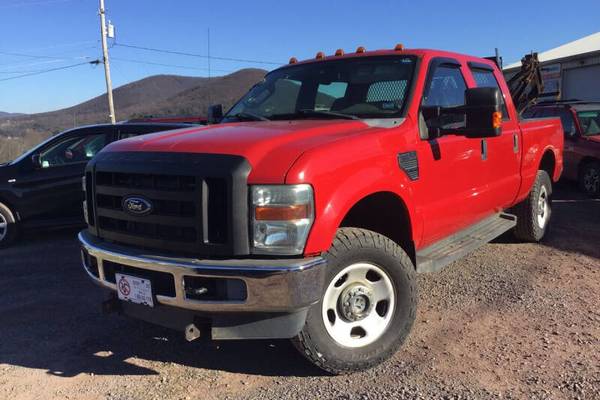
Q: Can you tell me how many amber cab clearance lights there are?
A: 5